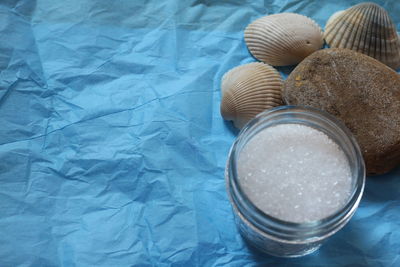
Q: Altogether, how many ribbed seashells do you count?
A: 3